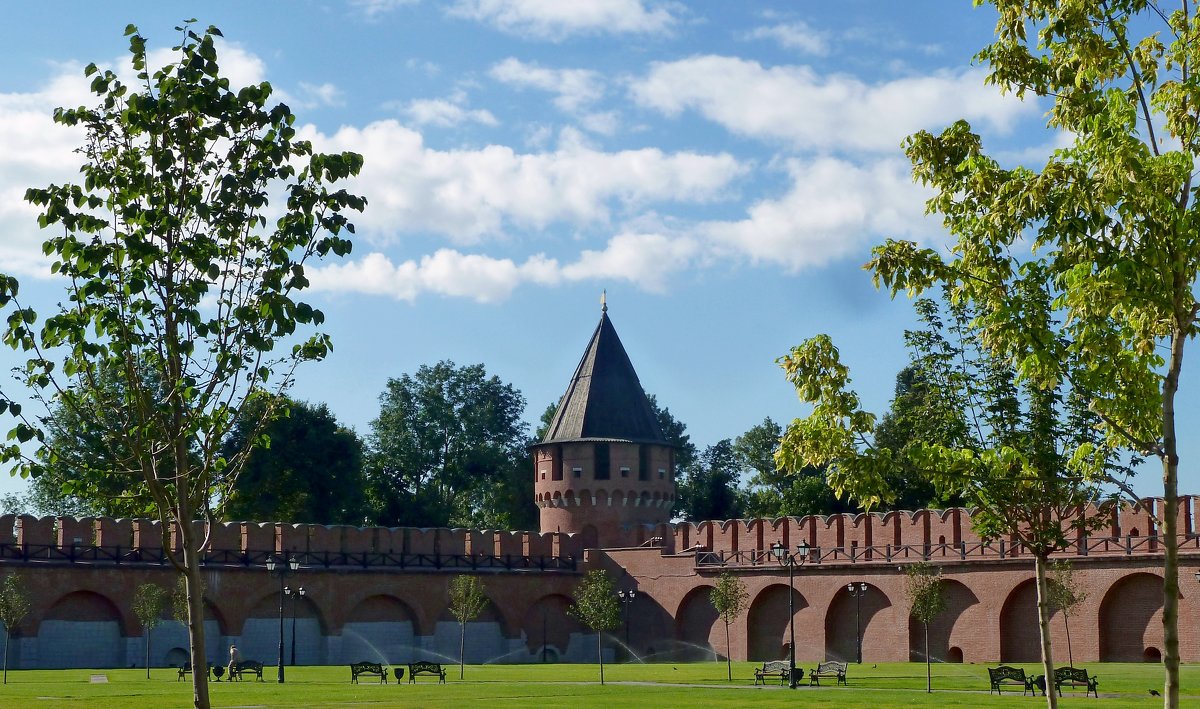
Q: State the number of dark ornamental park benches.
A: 8